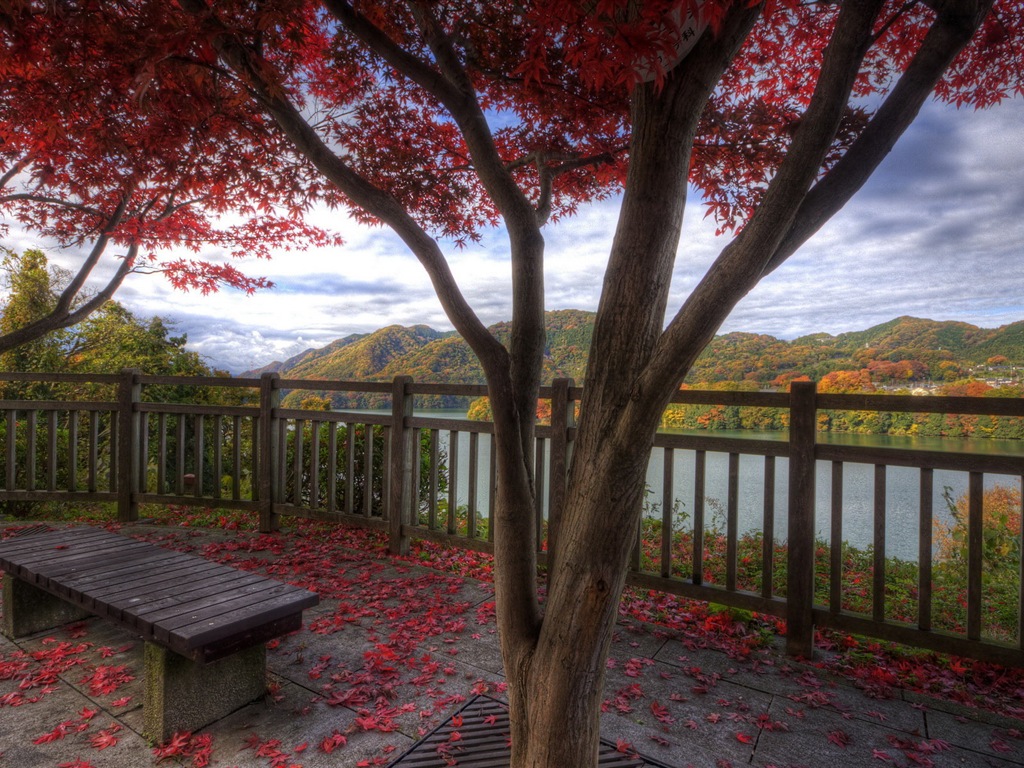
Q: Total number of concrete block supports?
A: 2